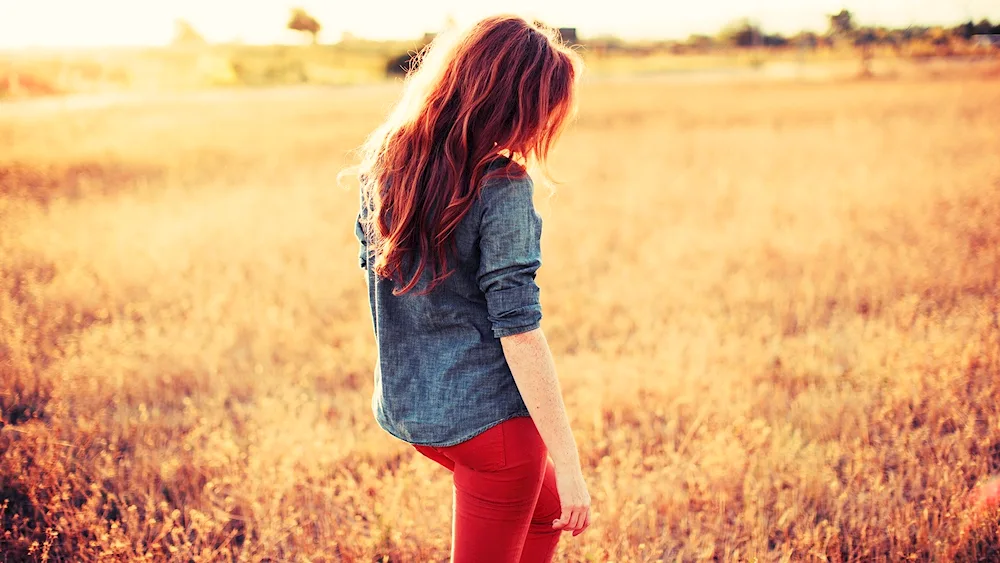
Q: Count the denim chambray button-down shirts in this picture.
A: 1